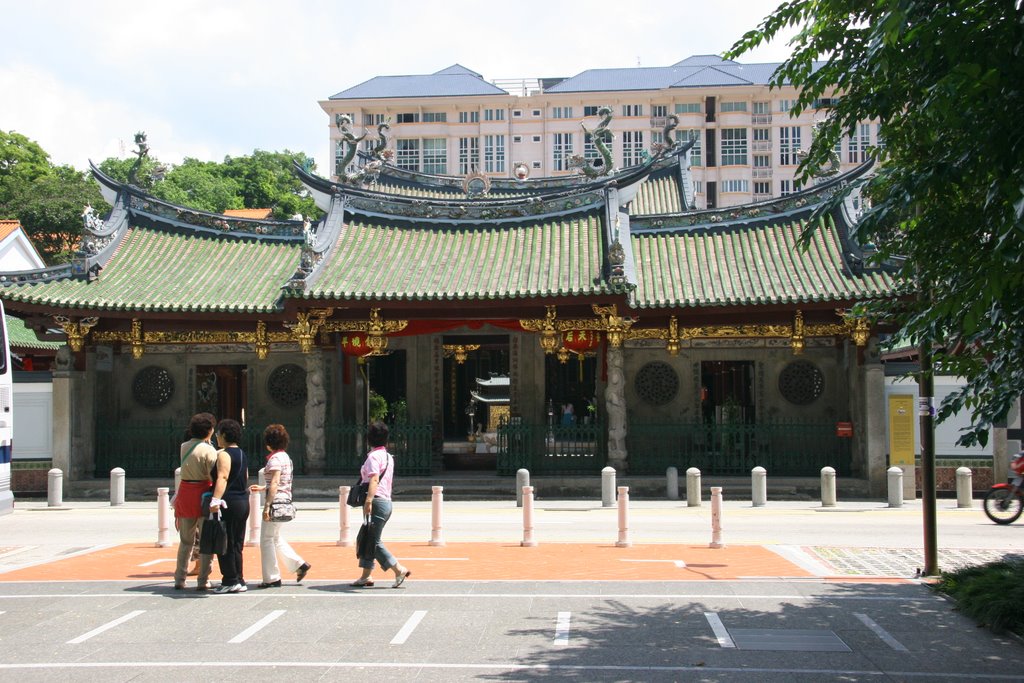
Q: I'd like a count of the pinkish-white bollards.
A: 7